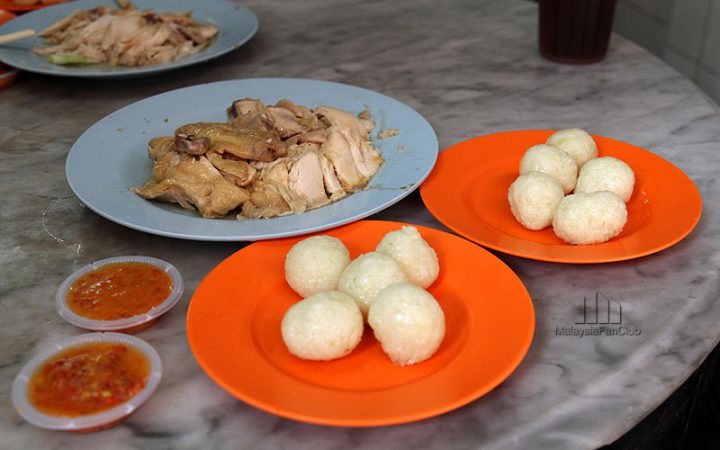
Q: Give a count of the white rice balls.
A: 10